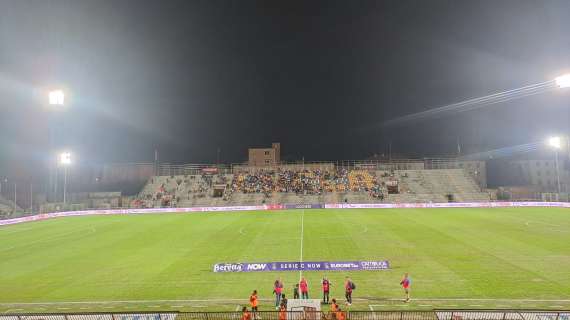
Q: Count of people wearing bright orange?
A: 5